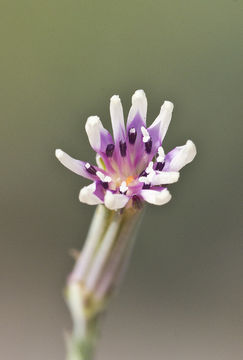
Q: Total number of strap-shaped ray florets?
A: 10